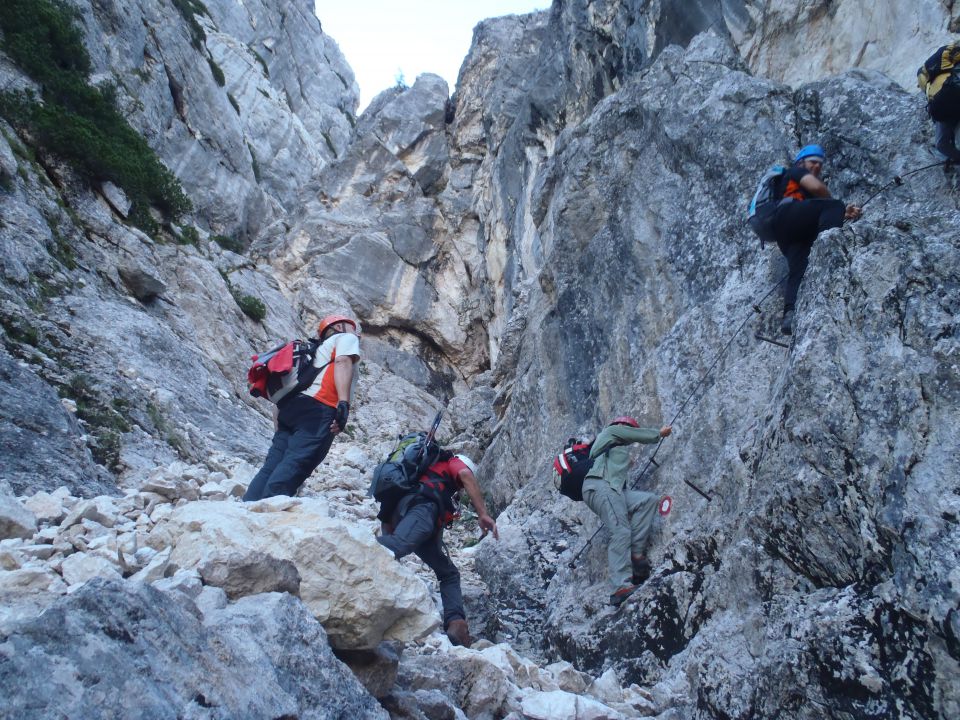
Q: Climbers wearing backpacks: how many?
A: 5